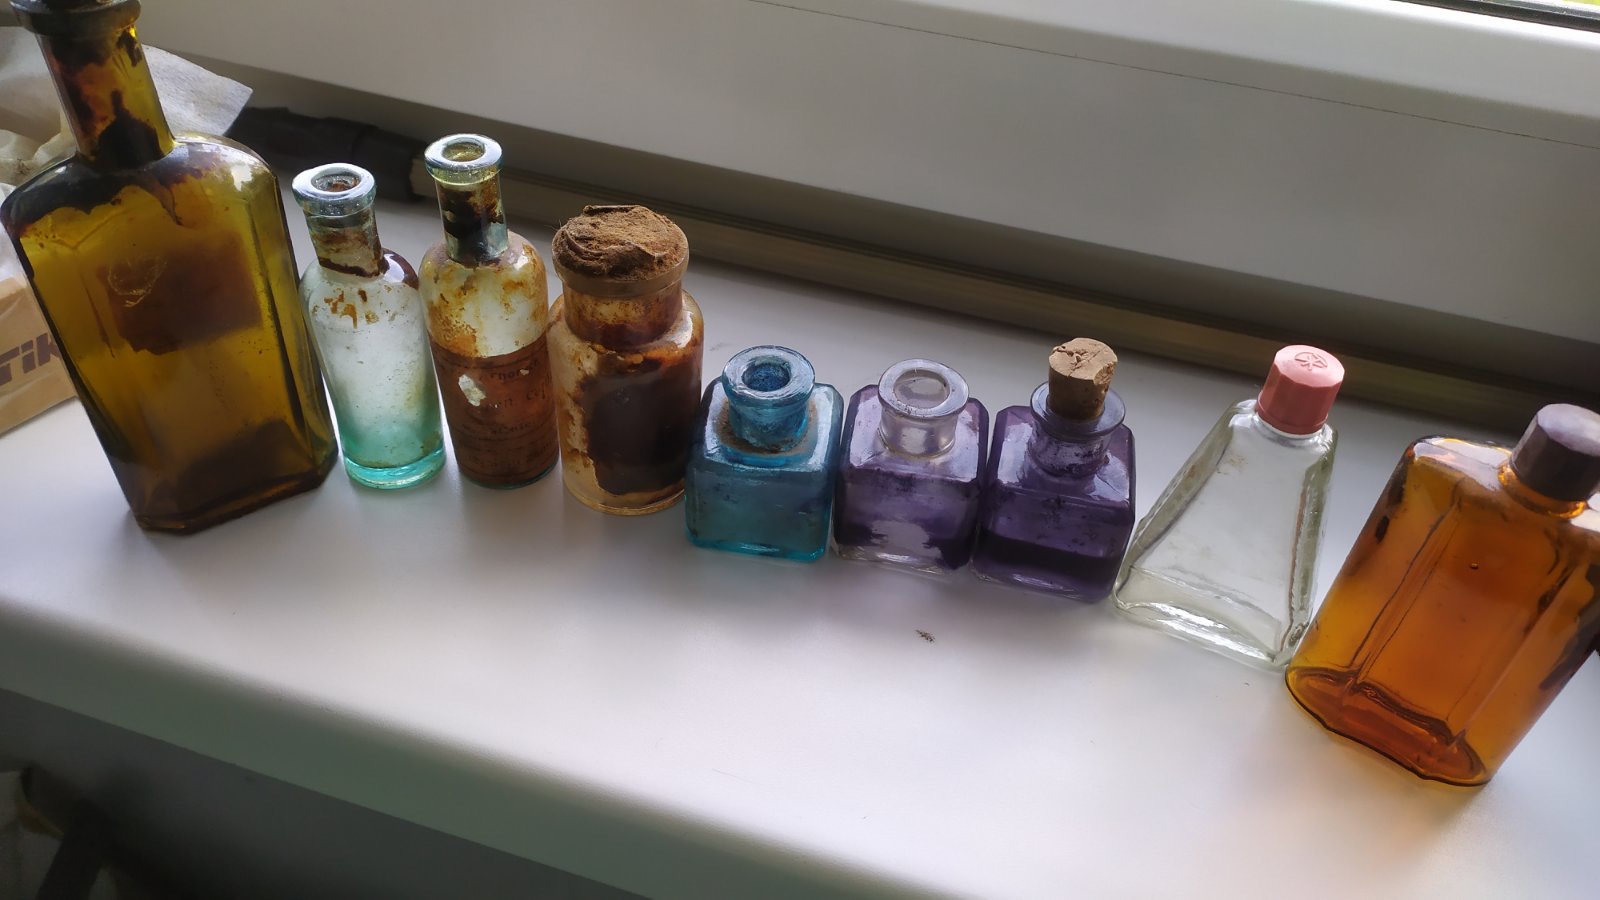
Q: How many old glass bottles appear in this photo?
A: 9